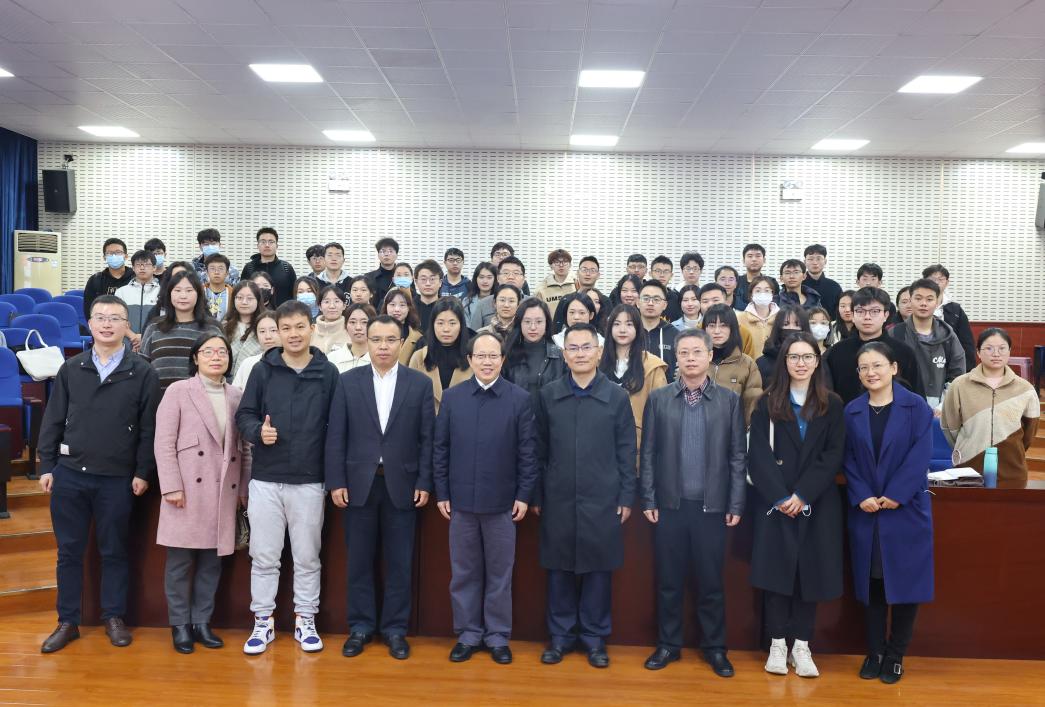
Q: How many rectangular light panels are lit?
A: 9